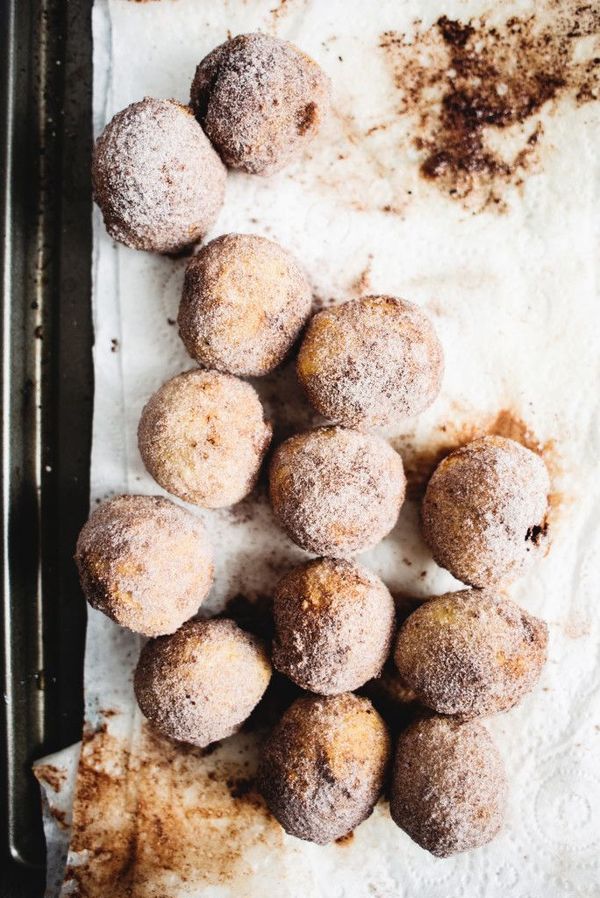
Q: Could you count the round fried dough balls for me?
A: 13